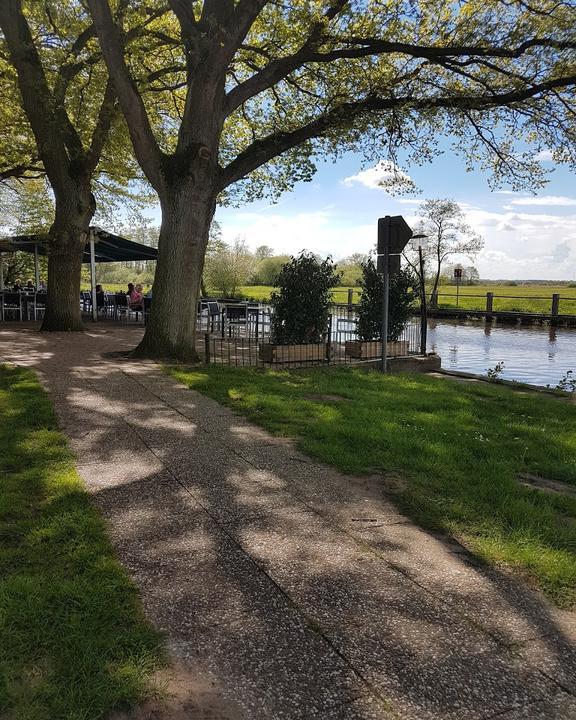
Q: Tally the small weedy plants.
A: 2